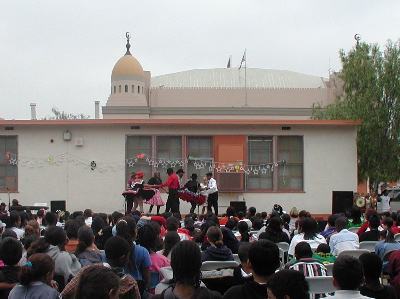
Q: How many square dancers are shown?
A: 8